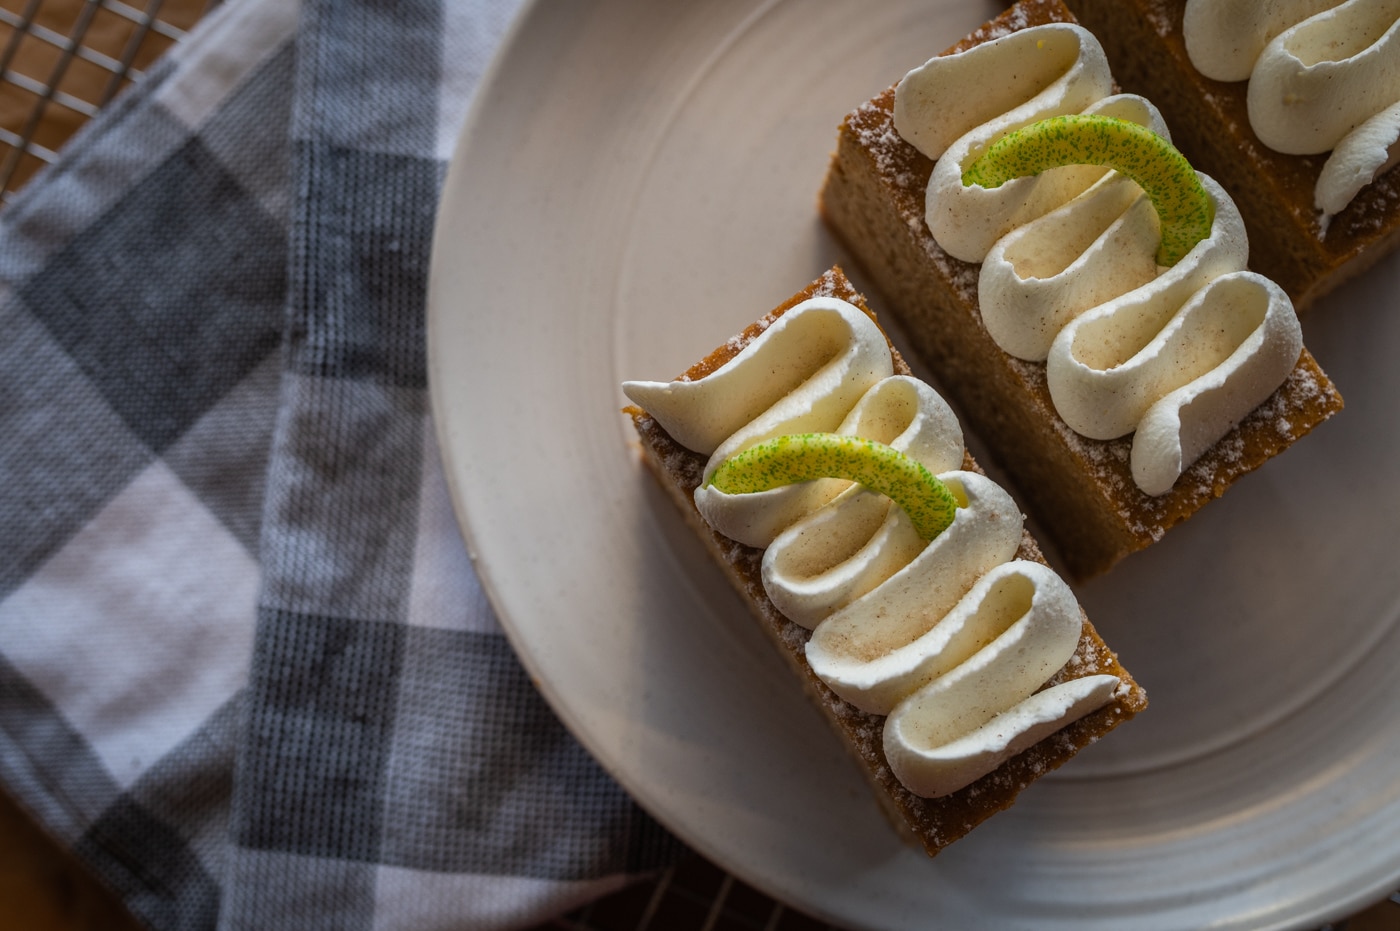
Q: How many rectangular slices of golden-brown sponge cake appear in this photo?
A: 3